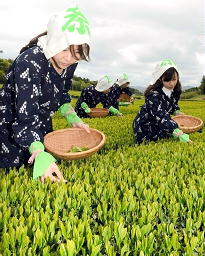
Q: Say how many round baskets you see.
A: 4